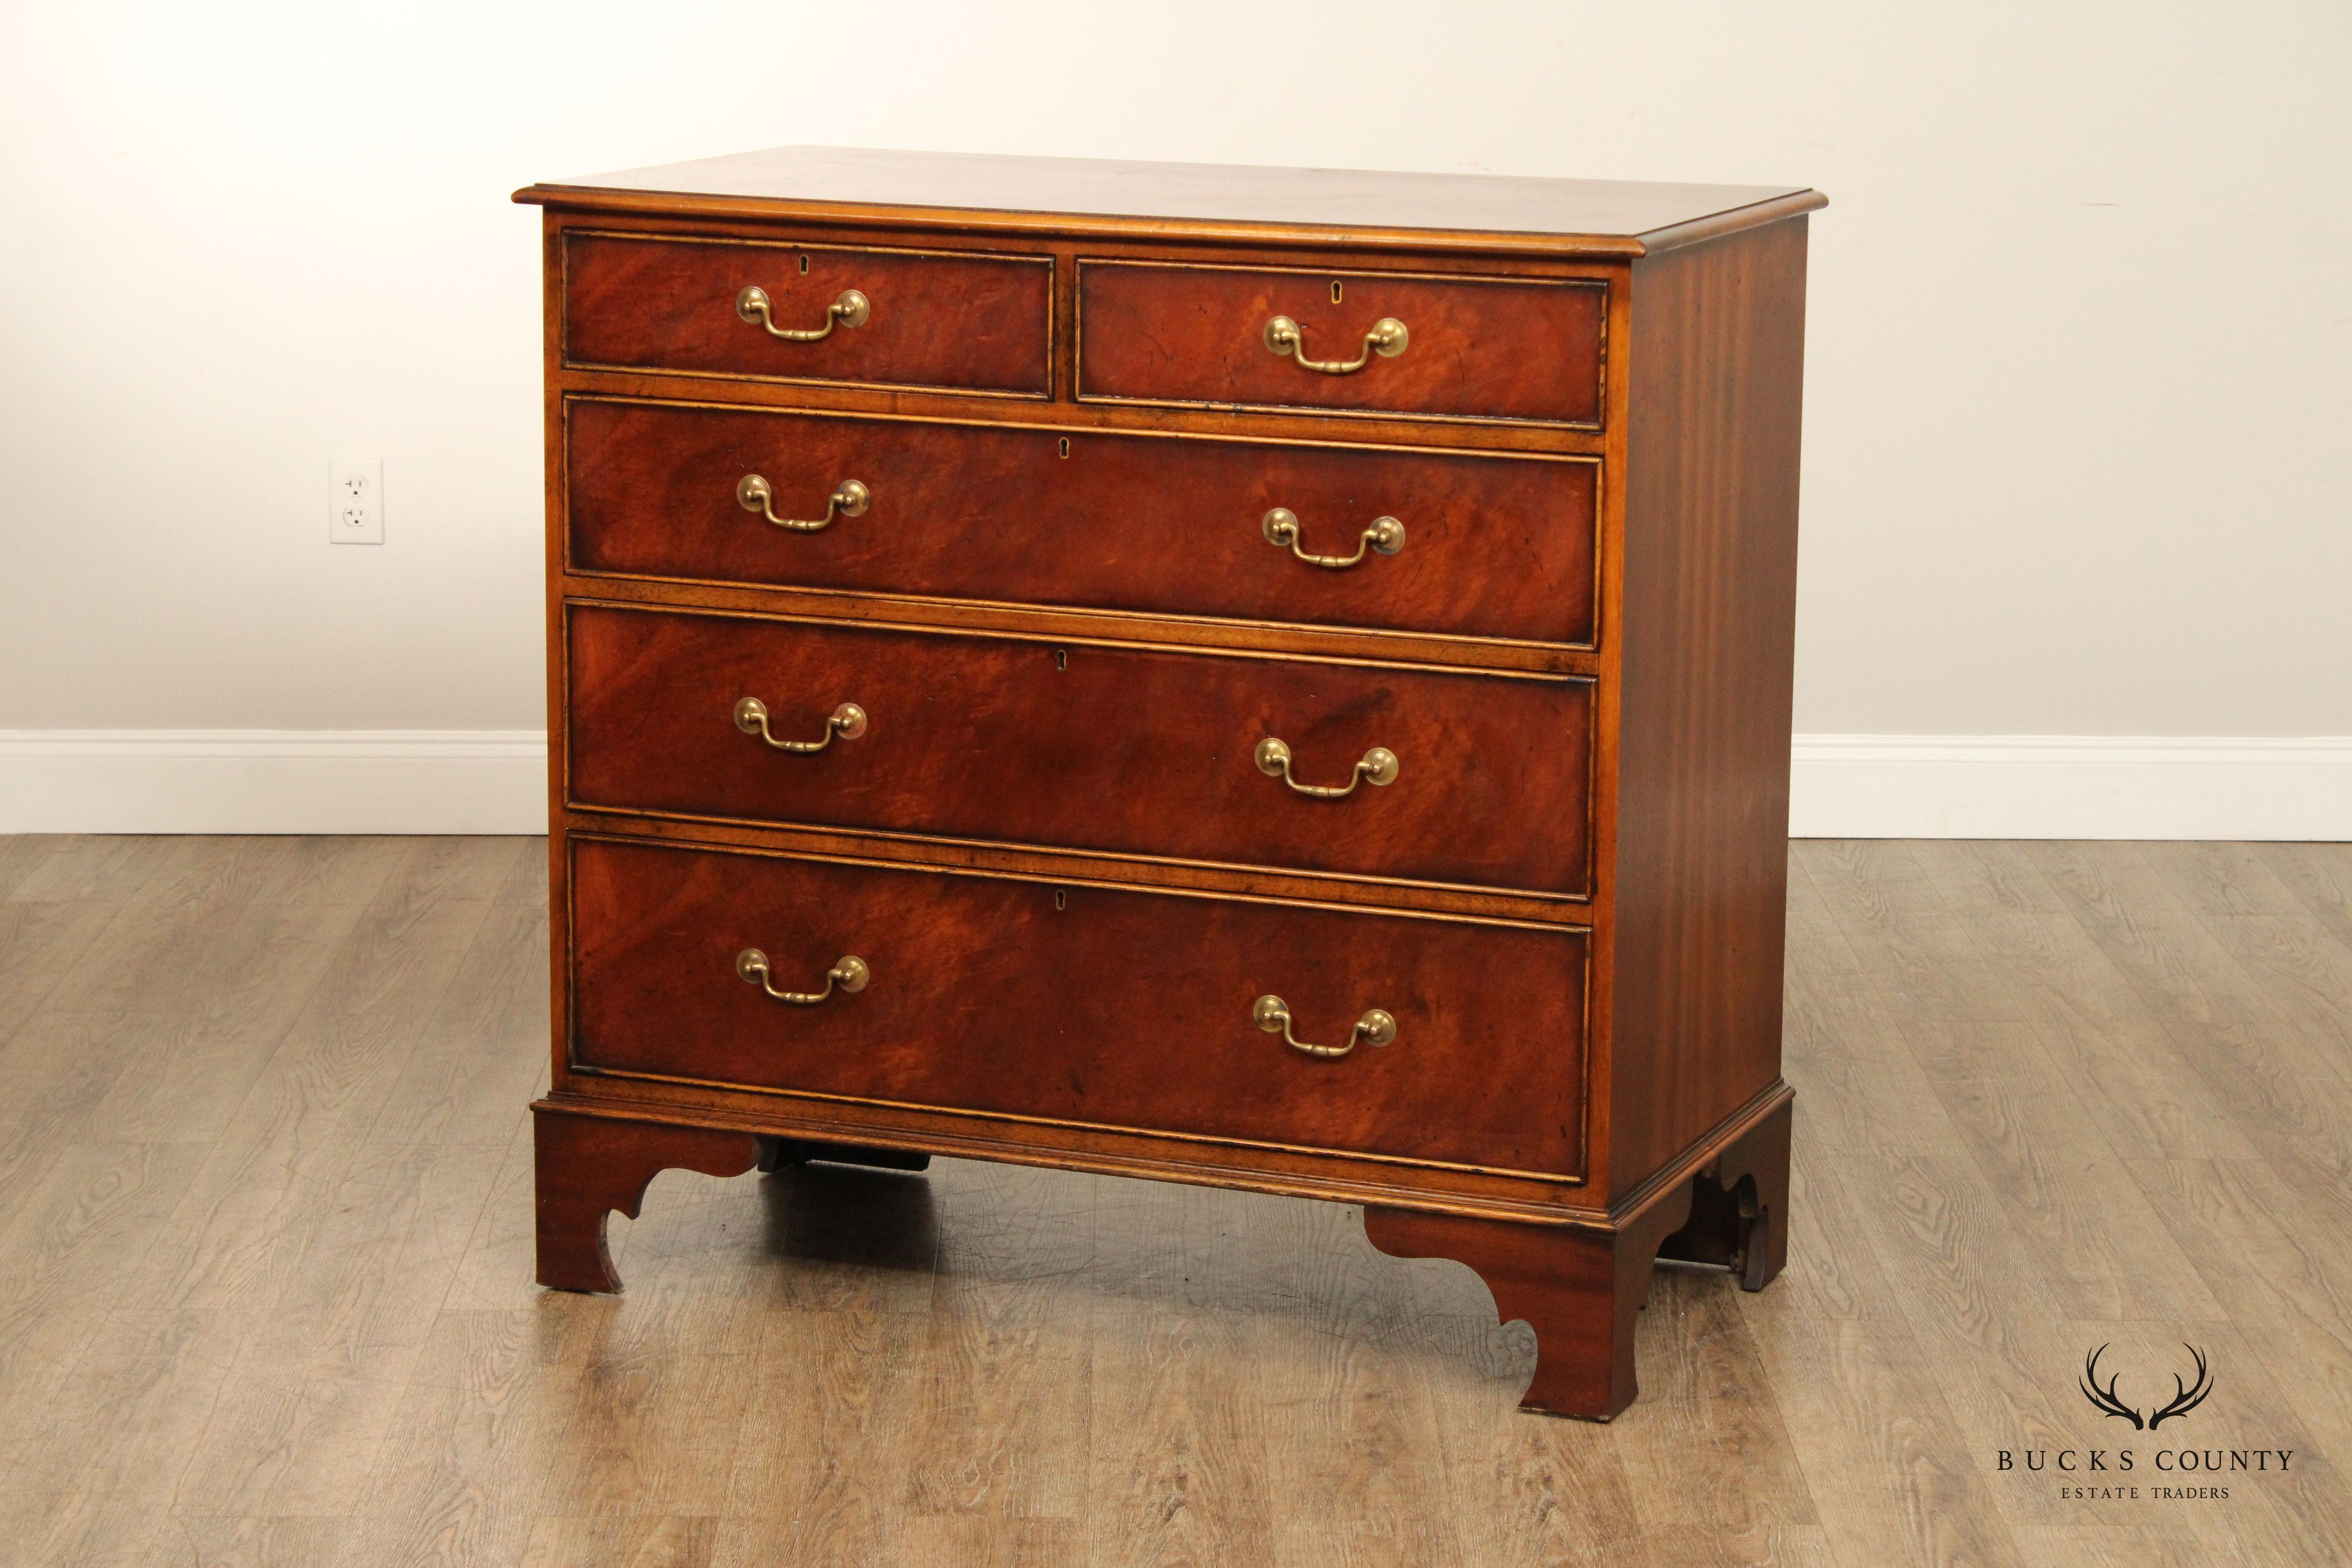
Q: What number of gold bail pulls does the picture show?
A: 8